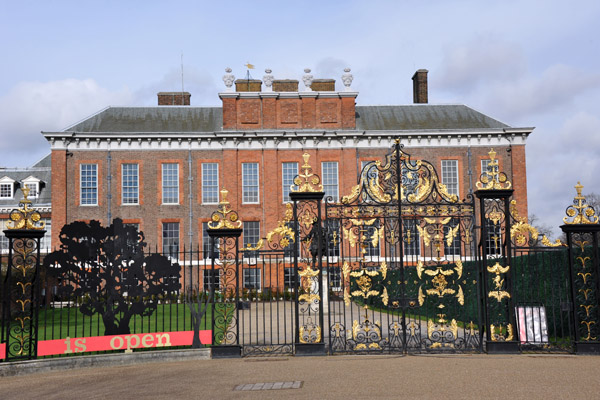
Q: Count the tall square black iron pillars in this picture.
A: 5